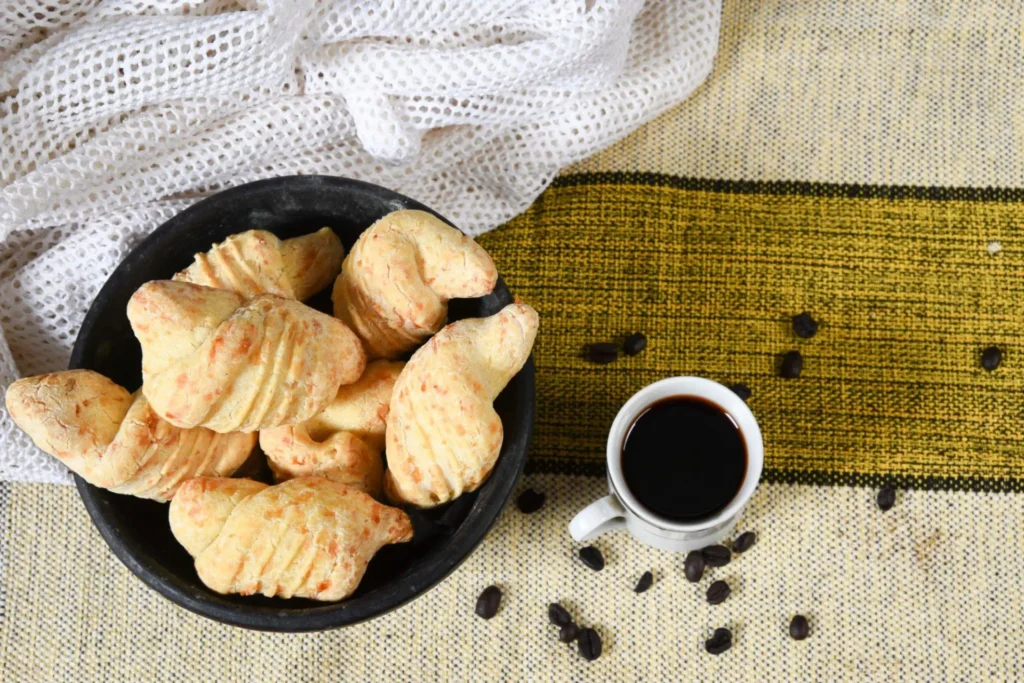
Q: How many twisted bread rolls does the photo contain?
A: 7